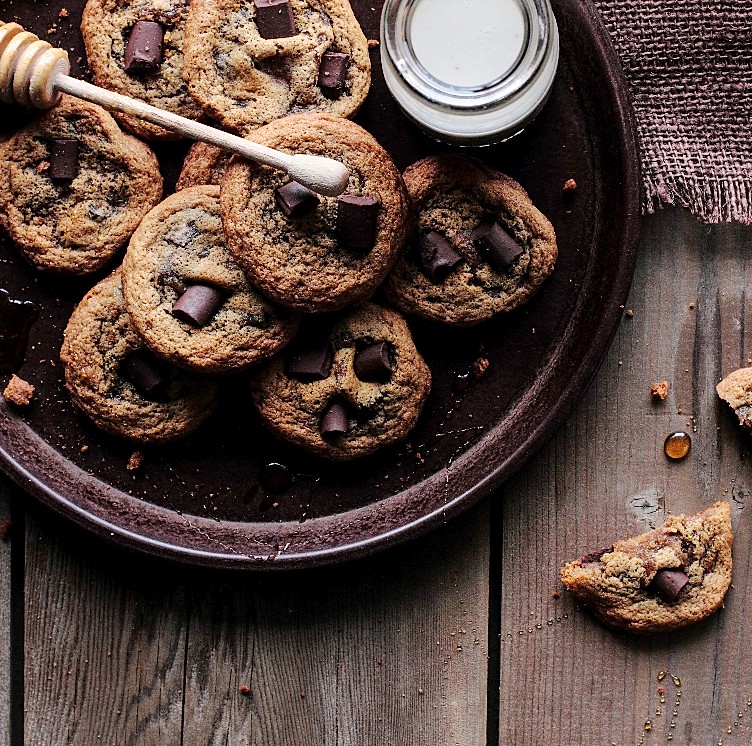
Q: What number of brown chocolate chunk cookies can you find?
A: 11